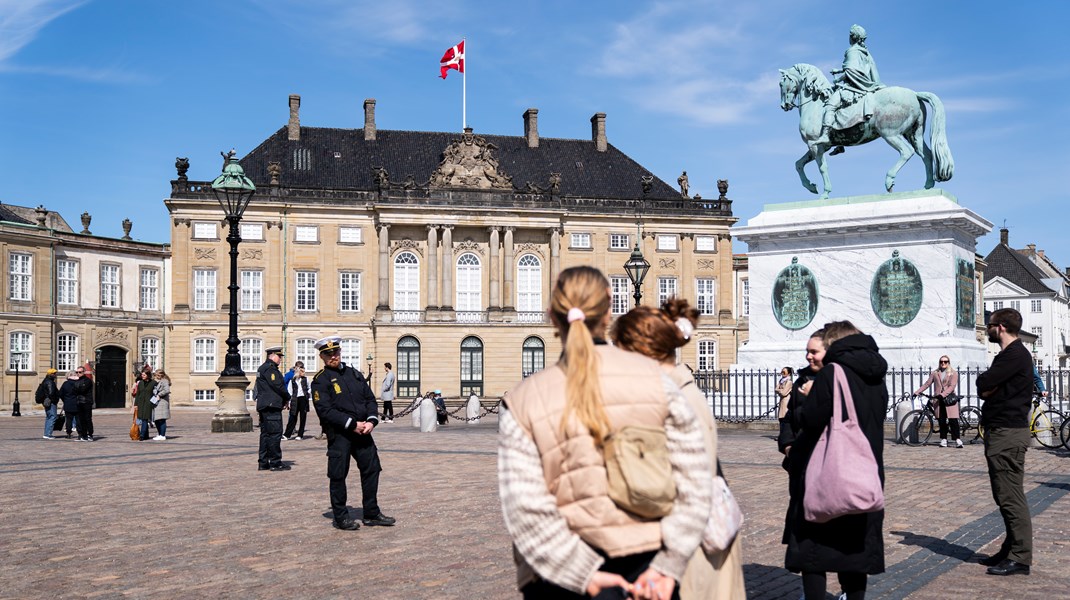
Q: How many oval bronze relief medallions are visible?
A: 2